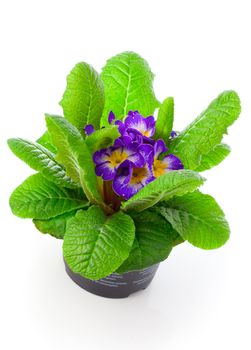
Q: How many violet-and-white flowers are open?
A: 4